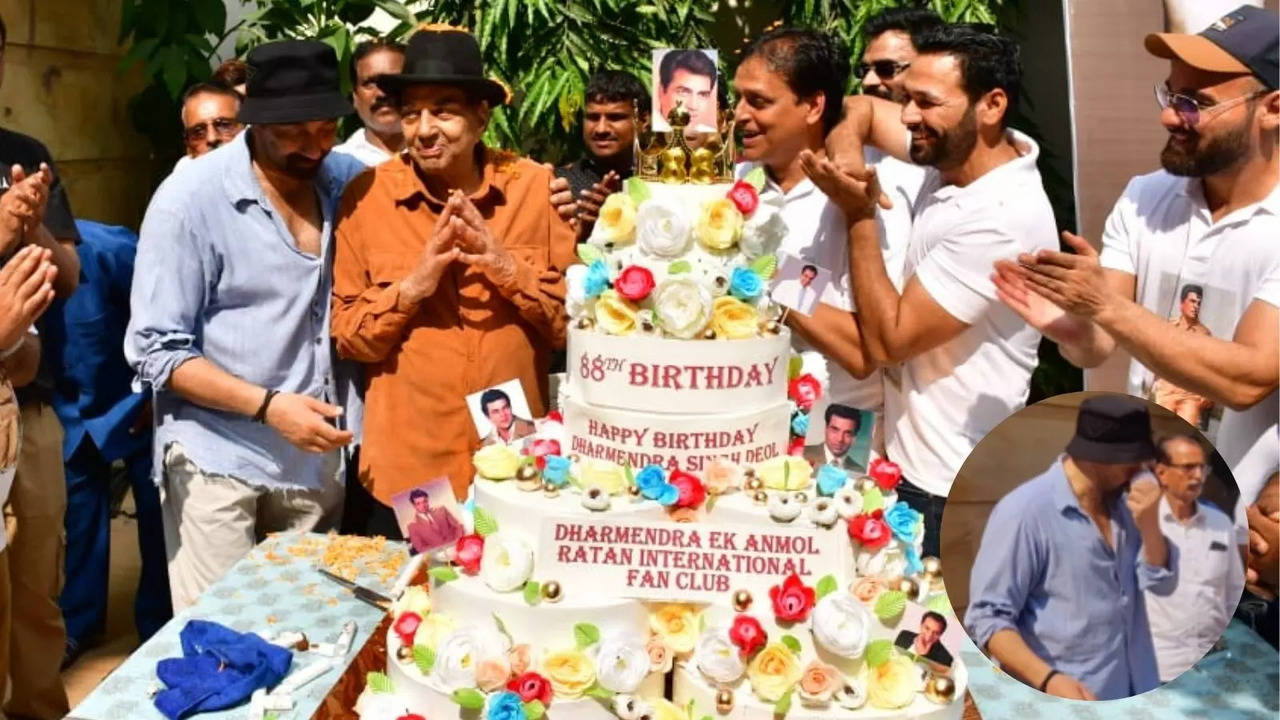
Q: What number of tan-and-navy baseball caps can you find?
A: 1